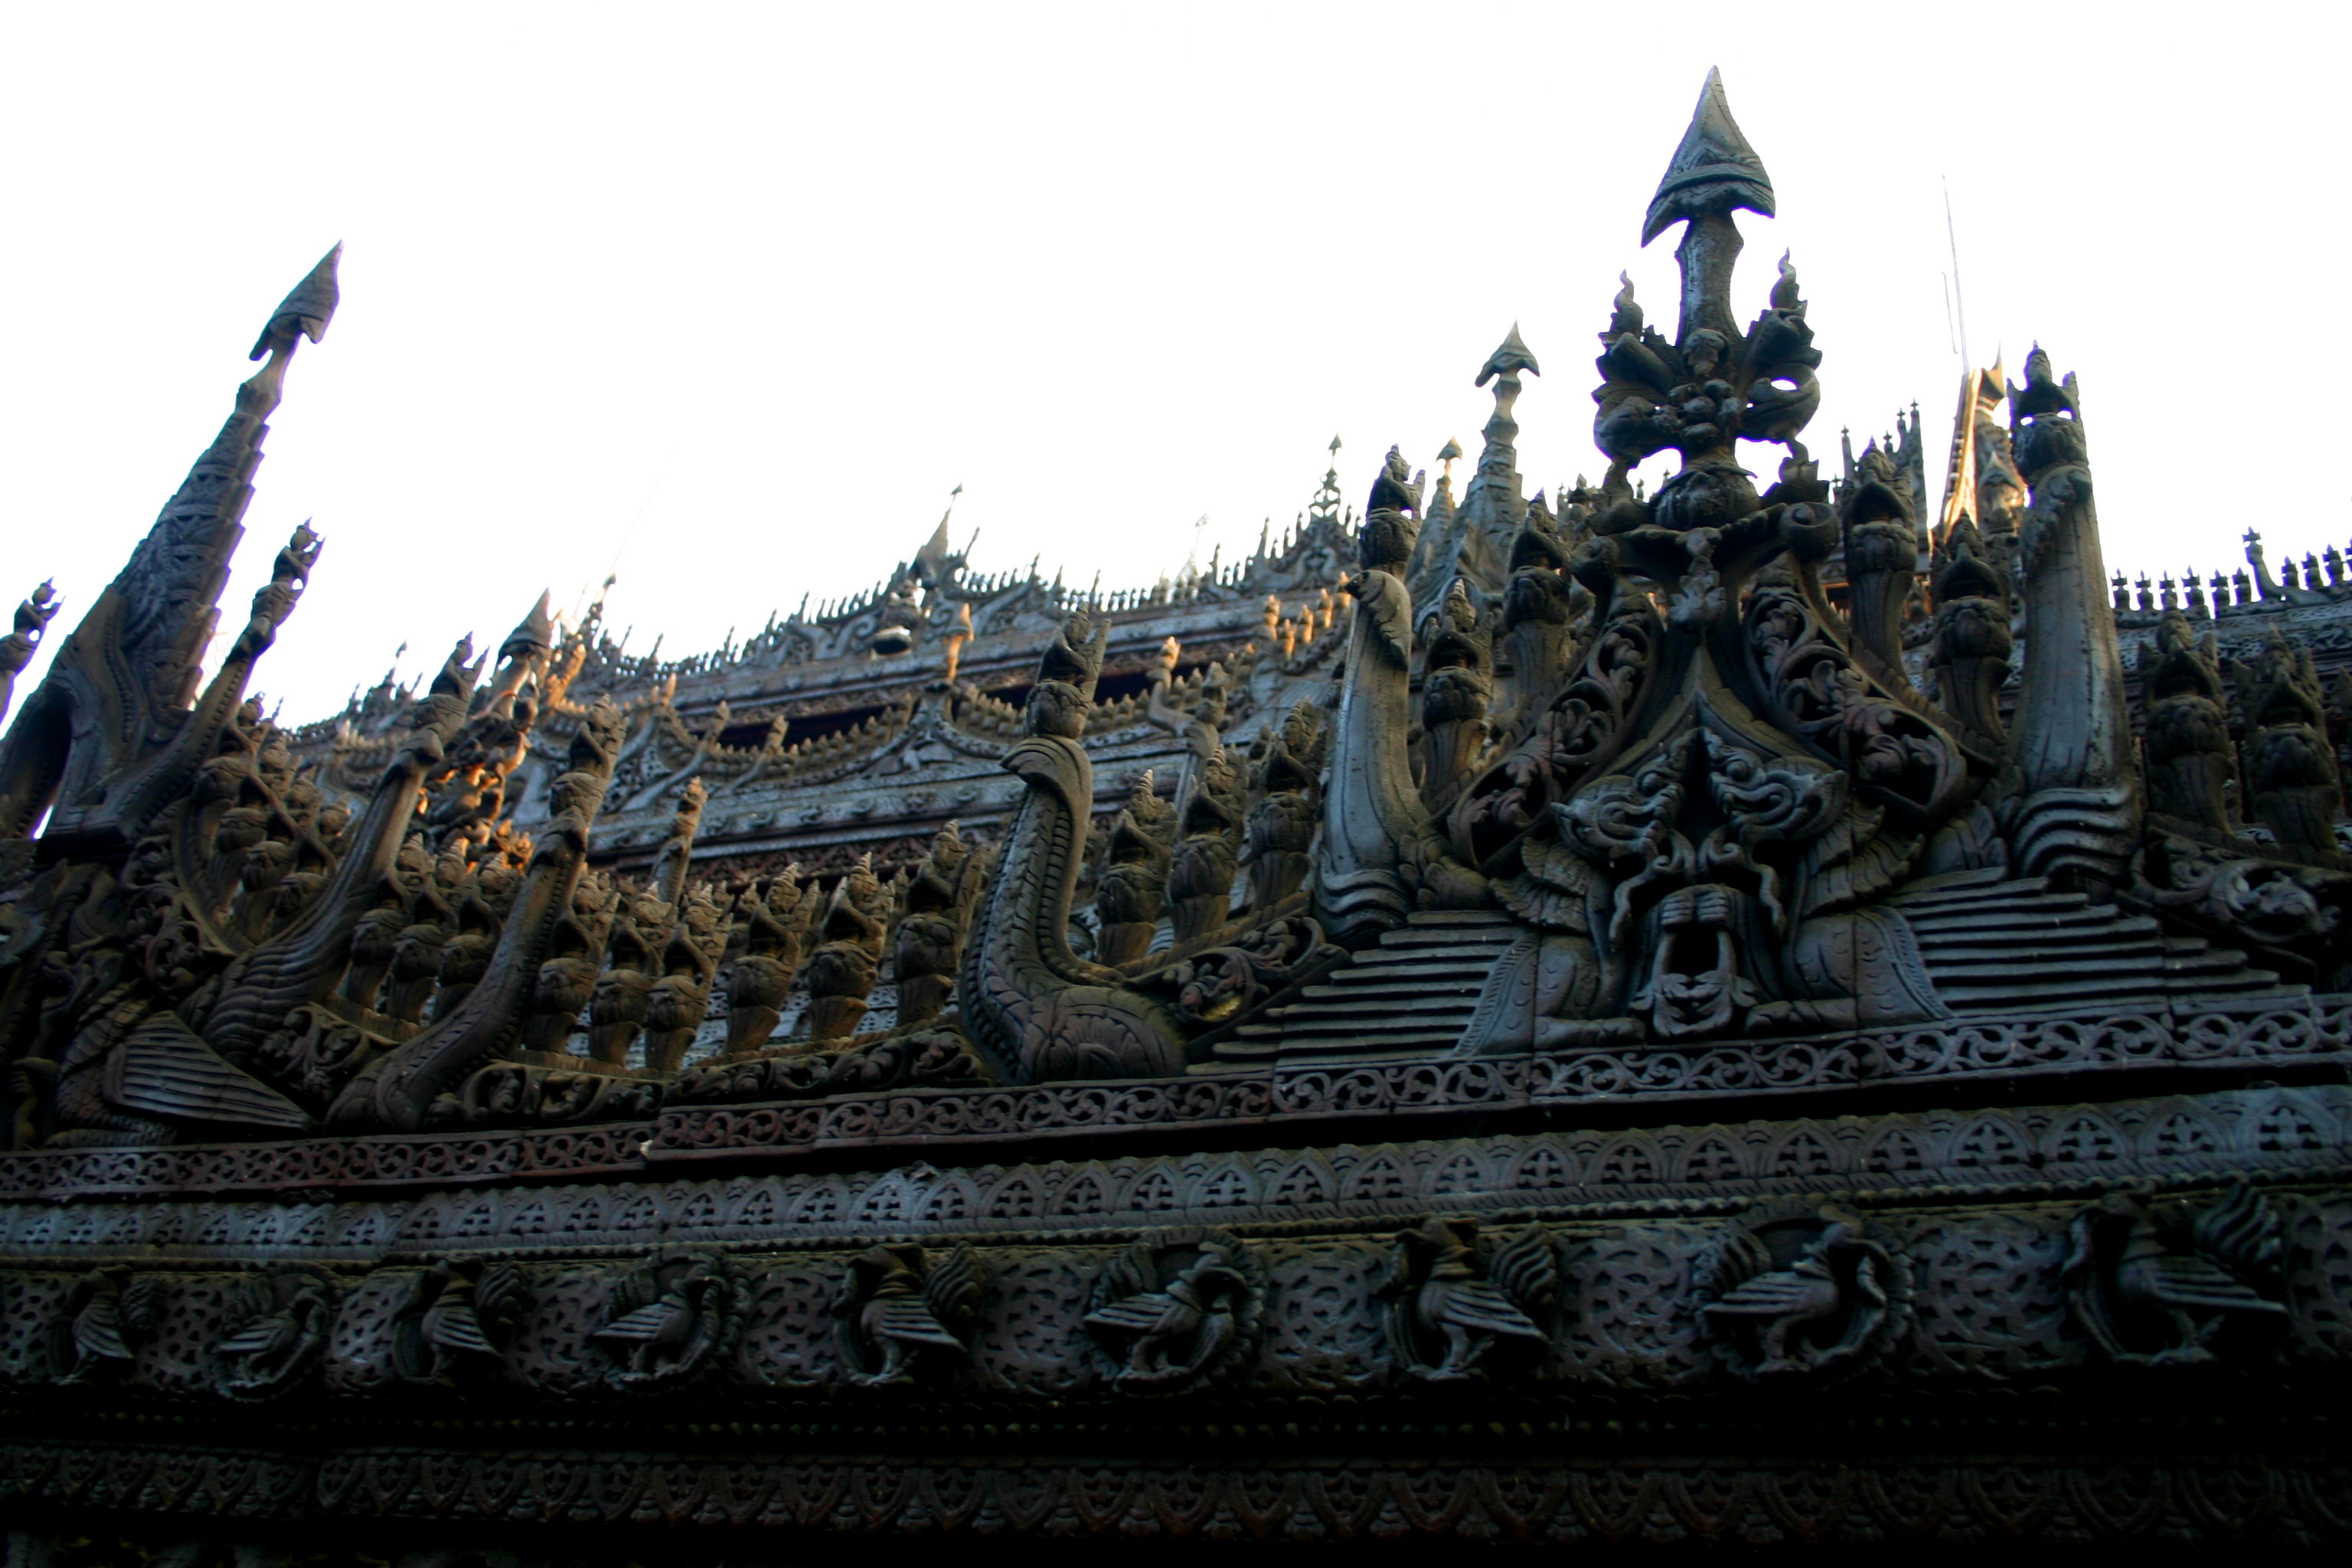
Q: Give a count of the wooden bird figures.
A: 9